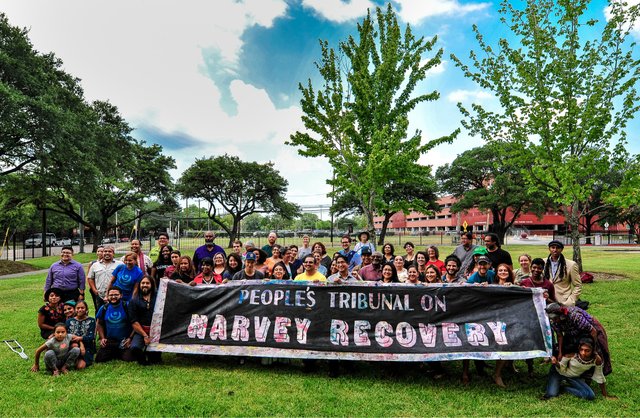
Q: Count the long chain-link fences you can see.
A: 1